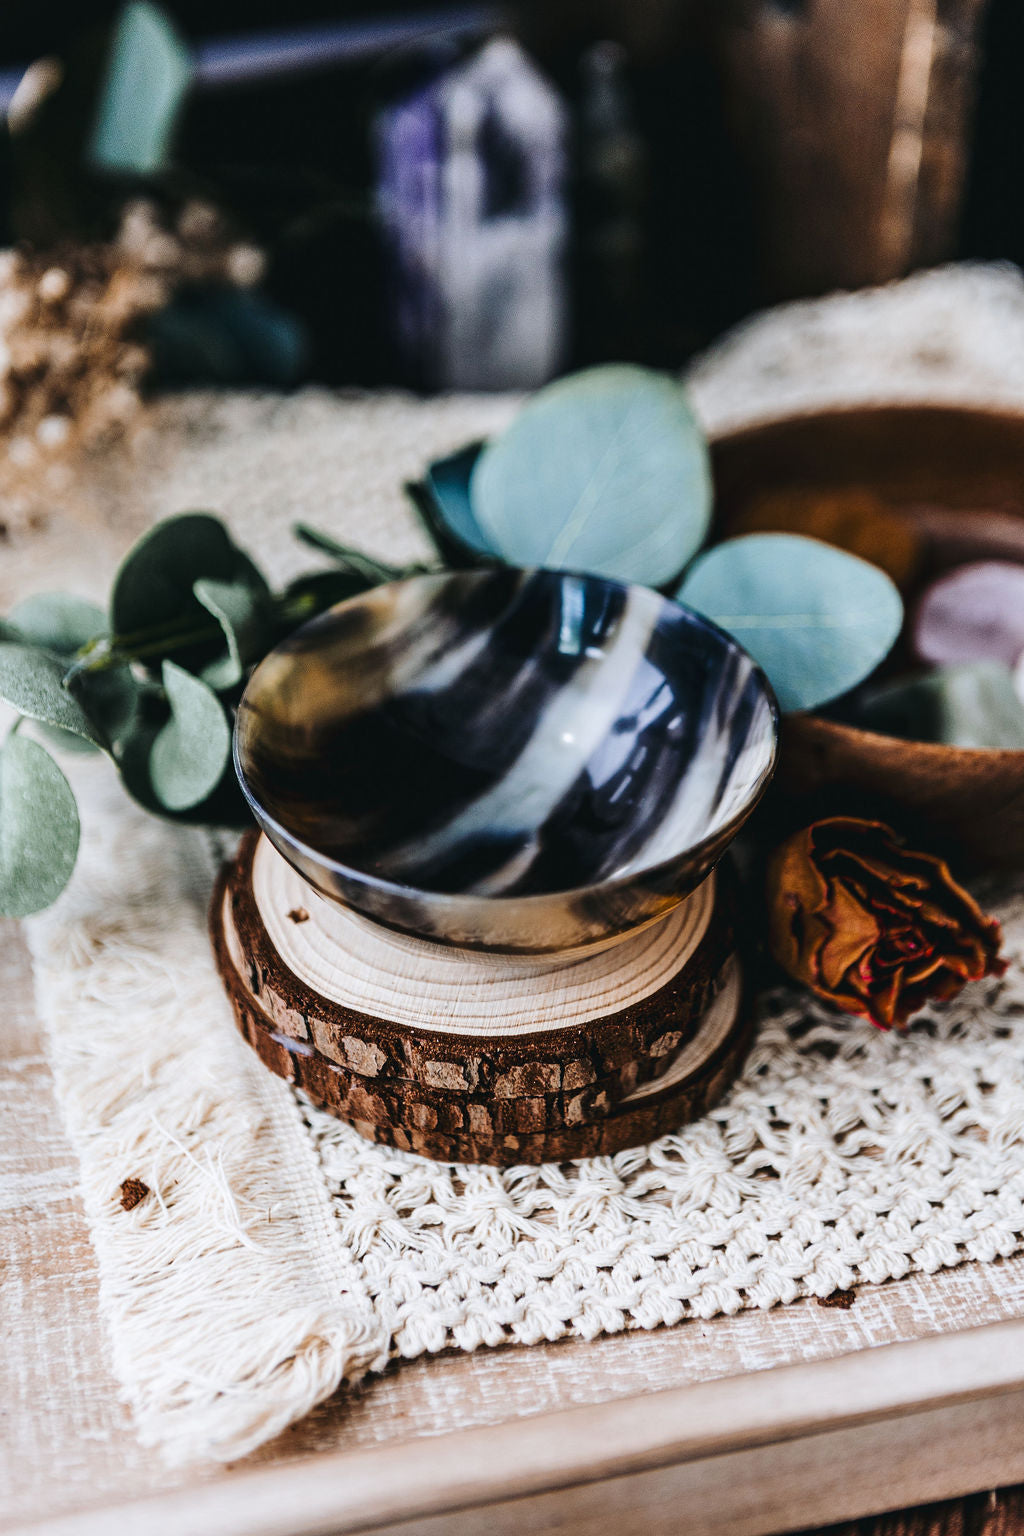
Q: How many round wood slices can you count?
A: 3